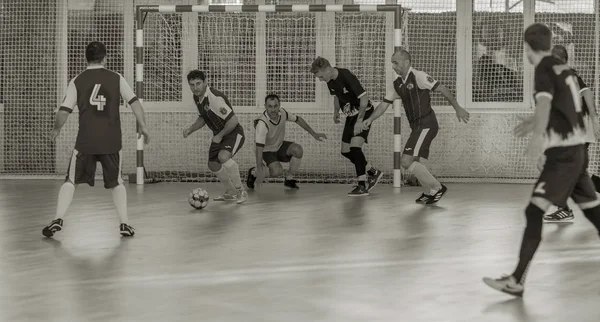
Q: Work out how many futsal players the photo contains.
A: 7